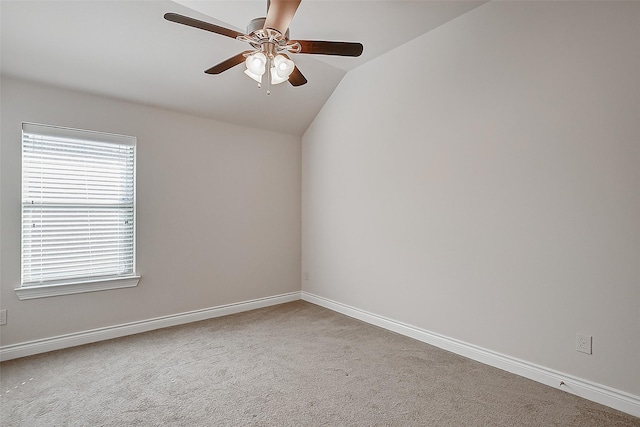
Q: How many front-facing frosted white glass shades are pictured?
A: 2